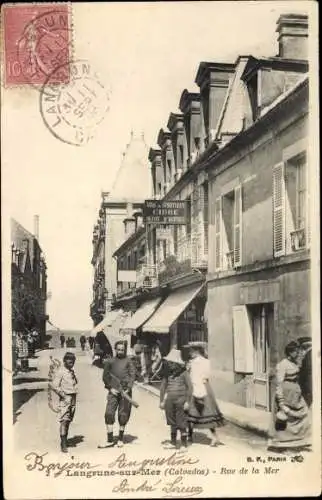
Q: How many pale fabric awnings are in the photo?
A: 3